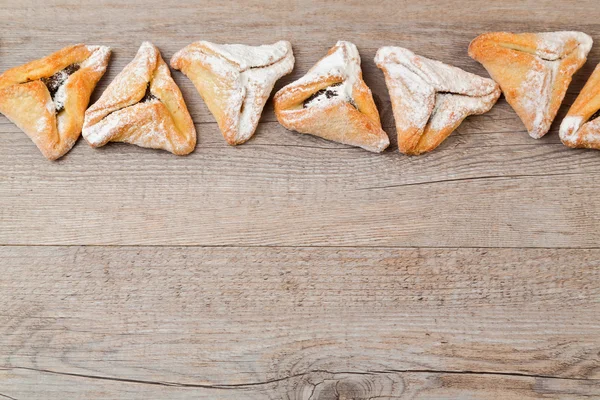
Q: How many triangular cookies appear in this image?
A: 7